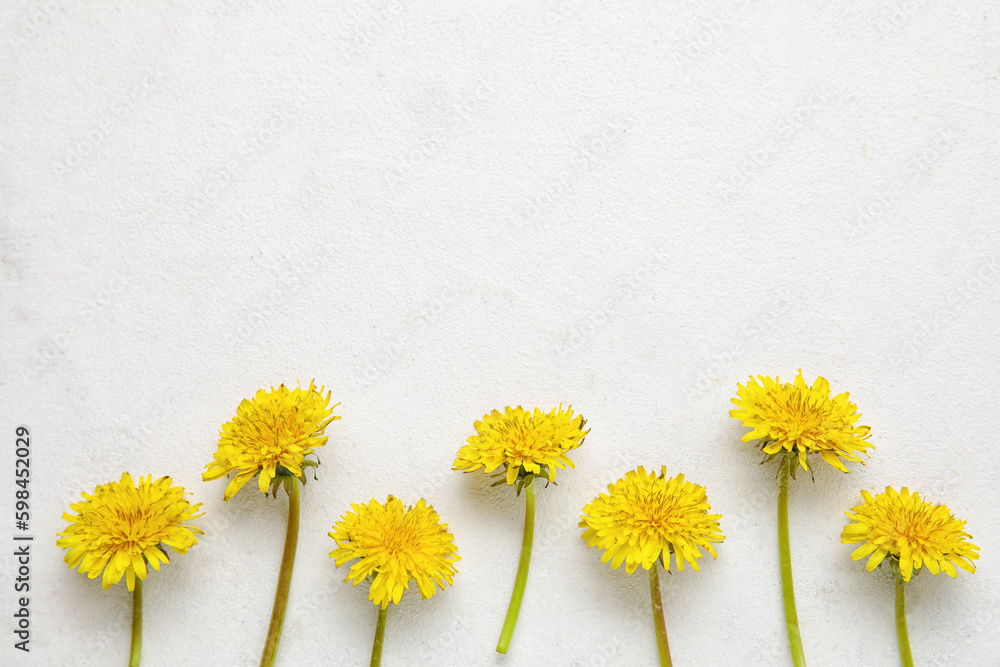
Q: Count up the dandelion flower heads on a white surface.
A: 7